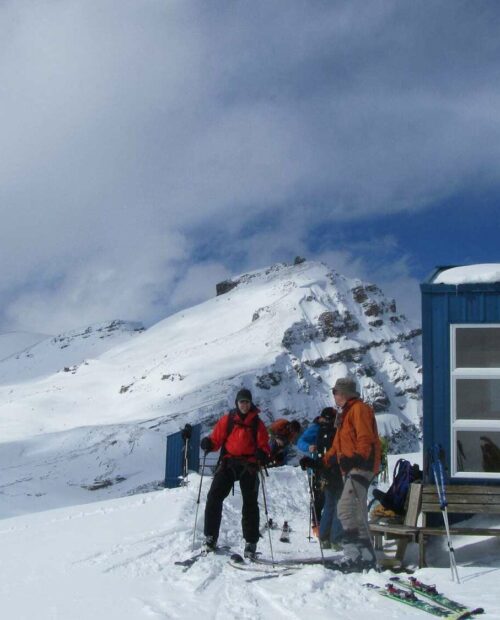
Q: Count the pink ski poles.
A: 0